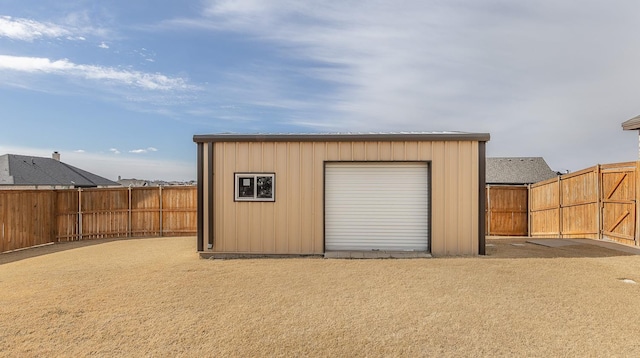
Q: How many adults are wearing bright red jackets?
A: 0